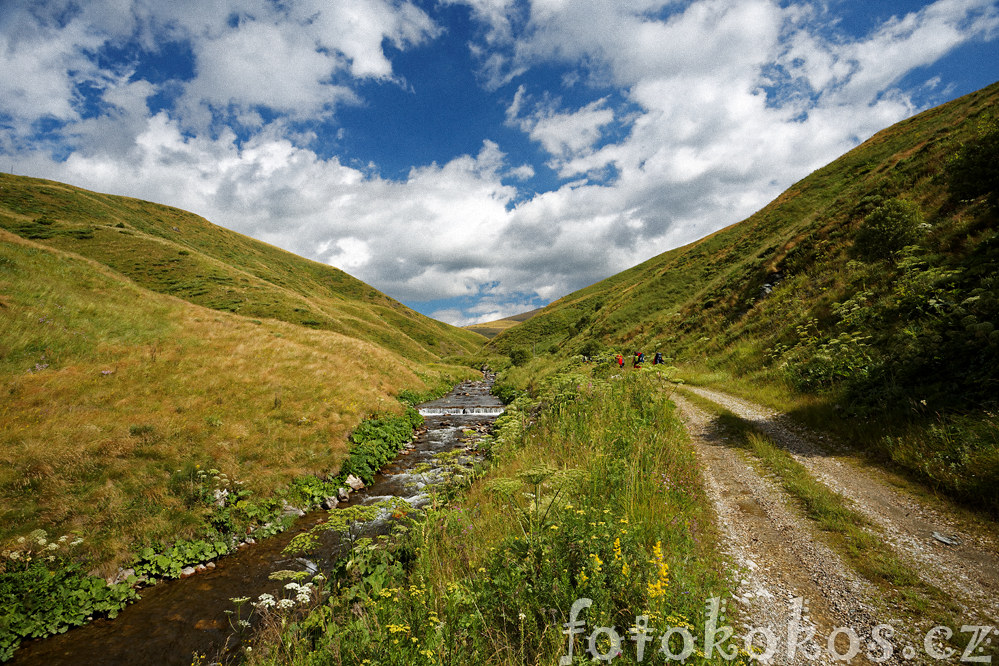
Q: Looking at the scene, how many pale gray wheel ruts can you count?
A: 2